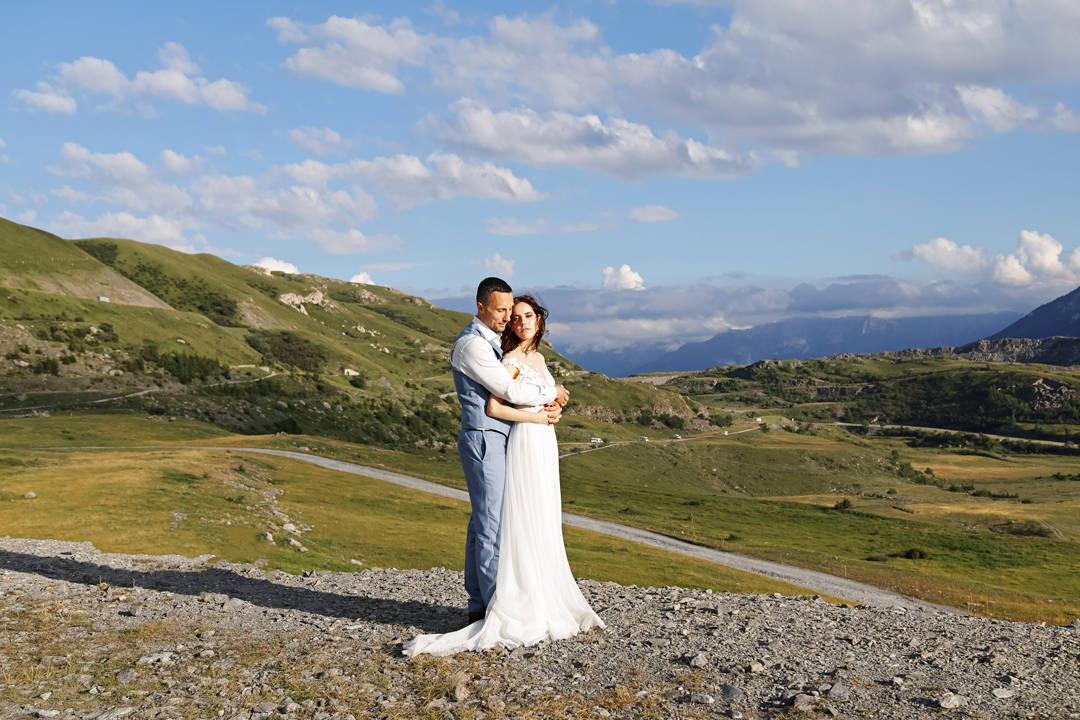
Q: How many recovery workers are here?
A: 0